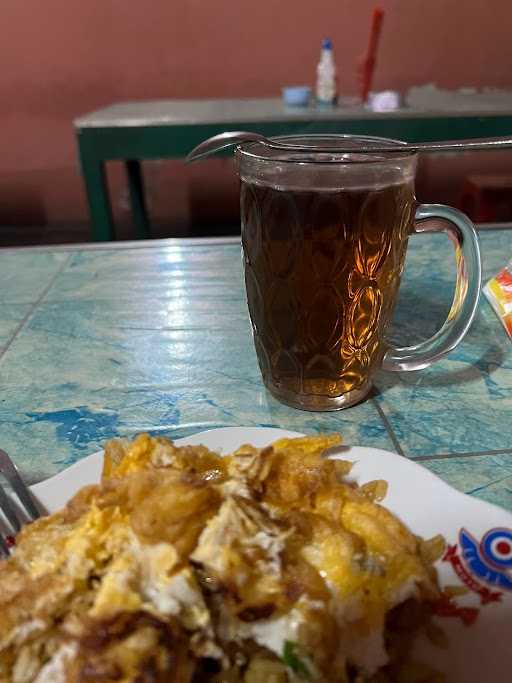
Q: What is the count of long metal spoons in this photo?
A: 1